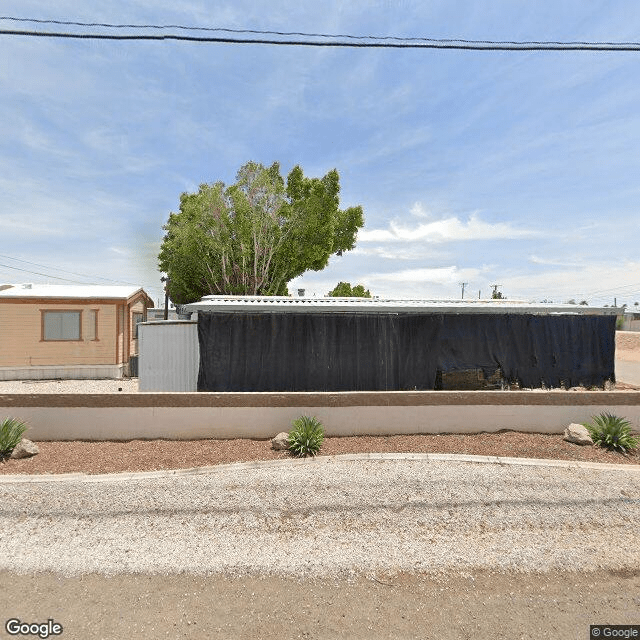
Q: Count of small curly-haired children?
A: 0